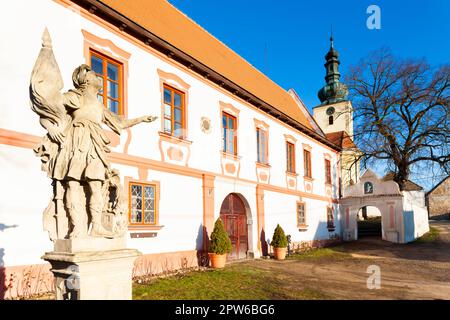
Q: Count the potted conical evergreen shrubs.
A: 2